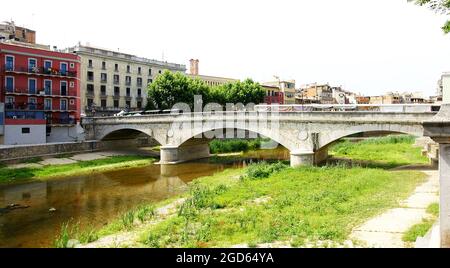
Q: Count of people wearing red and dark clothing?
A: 0